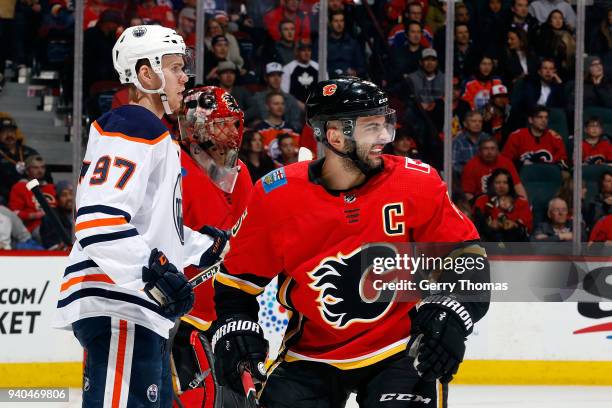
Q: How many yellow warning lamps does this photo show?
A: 0